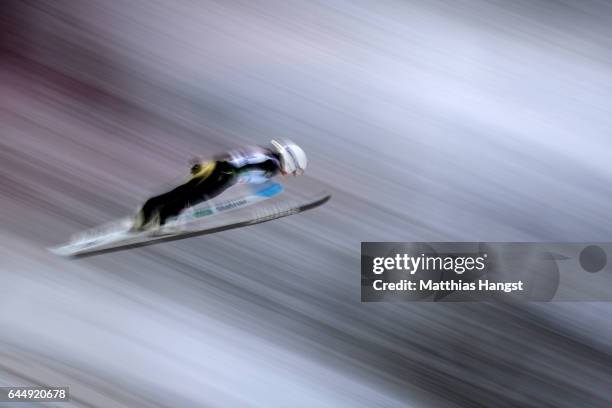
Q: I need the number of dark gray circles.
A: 1